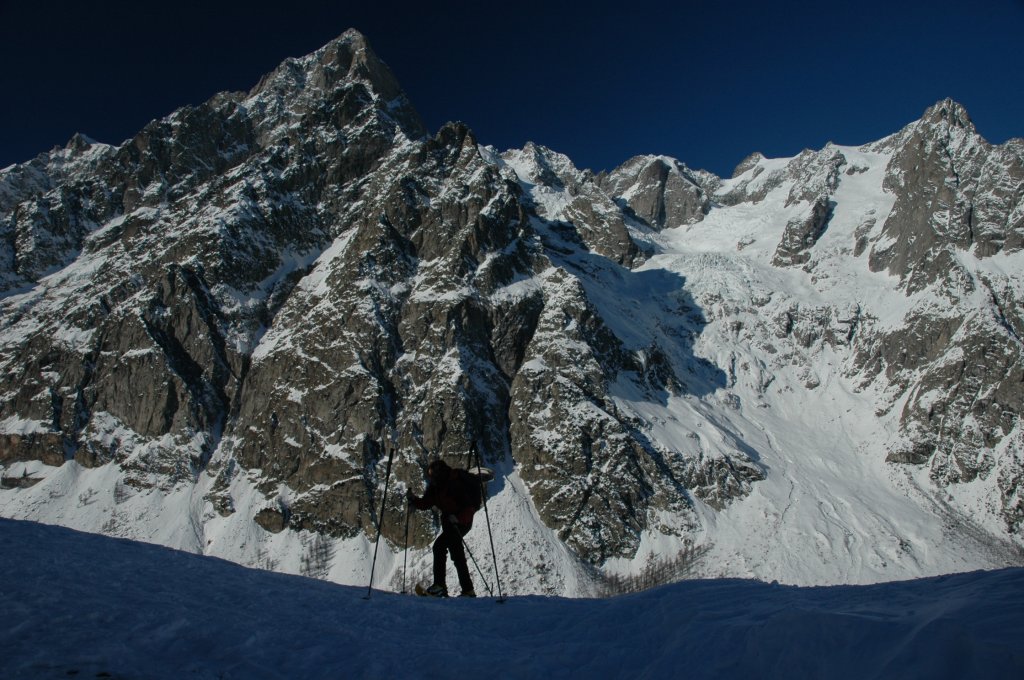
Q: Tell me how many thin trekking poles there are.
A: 4